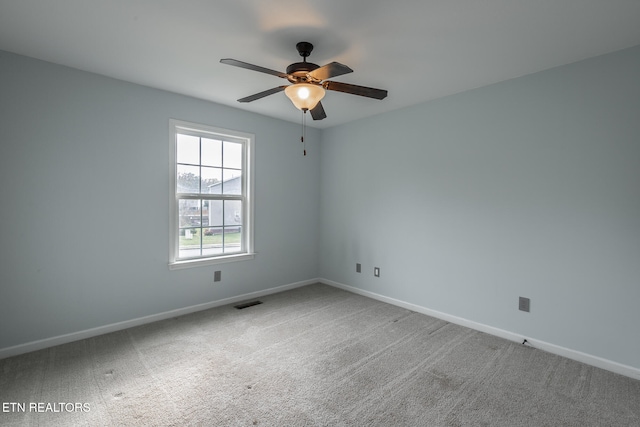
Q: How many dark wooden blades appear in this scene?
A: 5